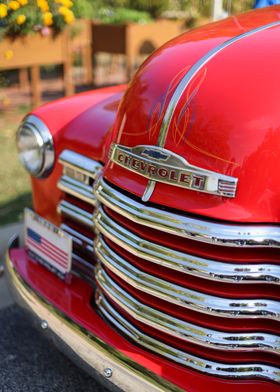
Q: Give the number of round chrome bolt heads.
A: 2